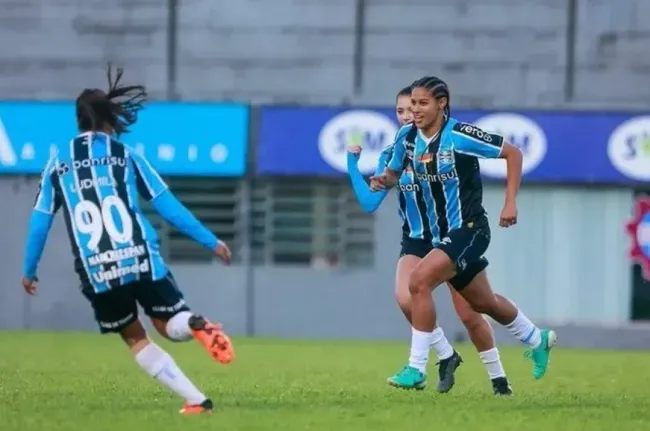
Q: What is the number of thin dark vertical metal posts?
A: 3